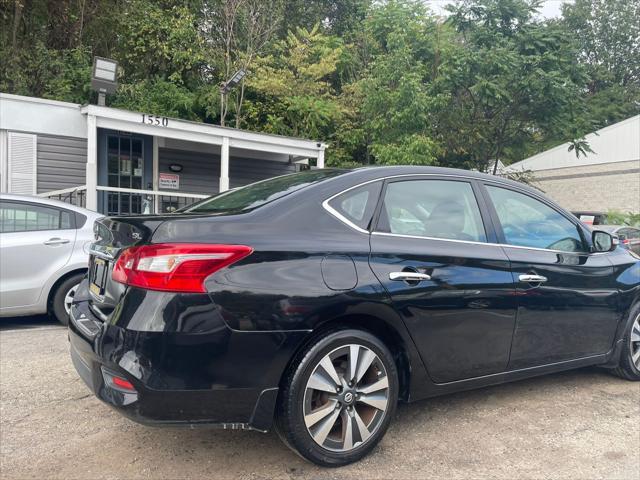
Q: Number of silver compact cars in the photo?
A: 1